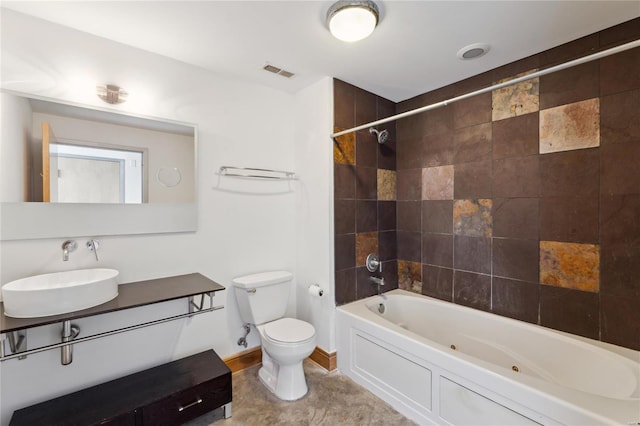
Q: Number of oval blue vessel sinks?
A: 0